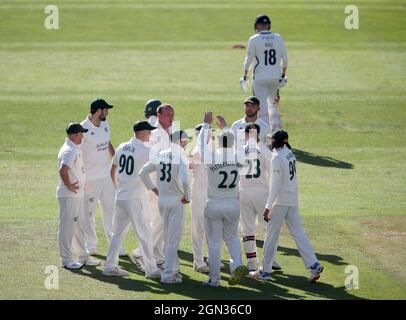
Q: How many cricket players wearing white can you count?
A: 12